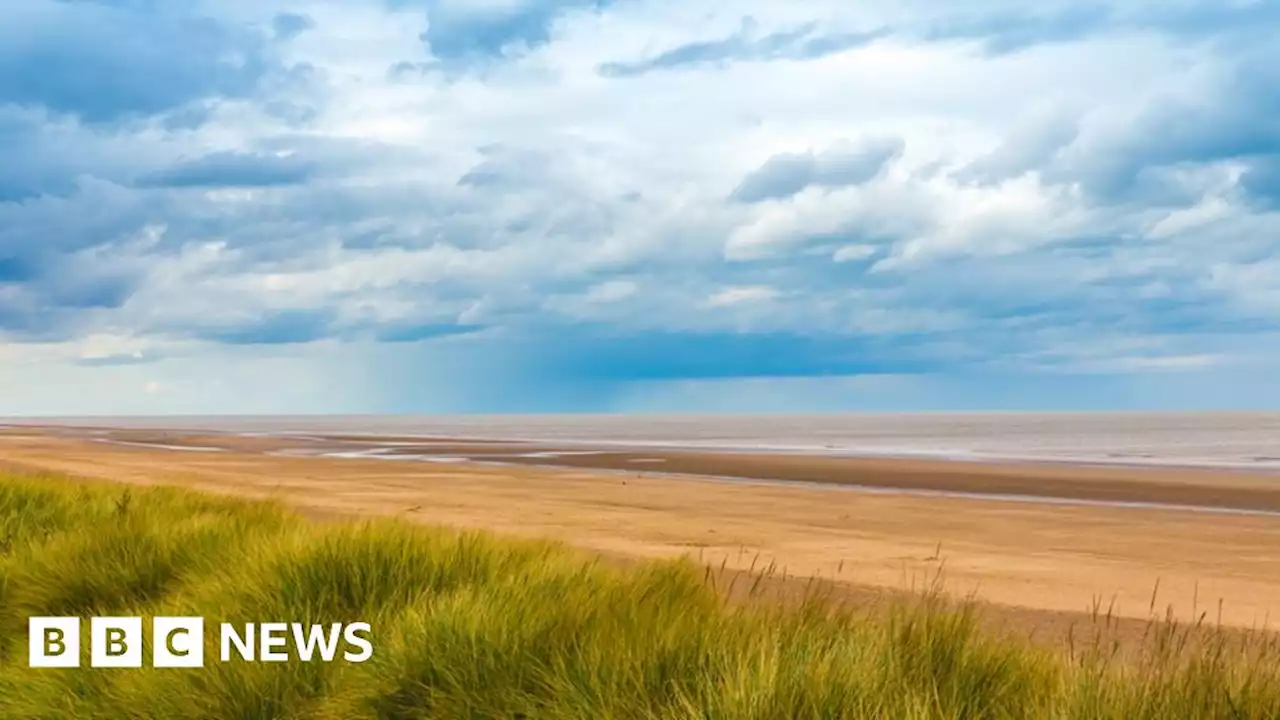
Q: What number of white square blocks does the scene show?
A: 3